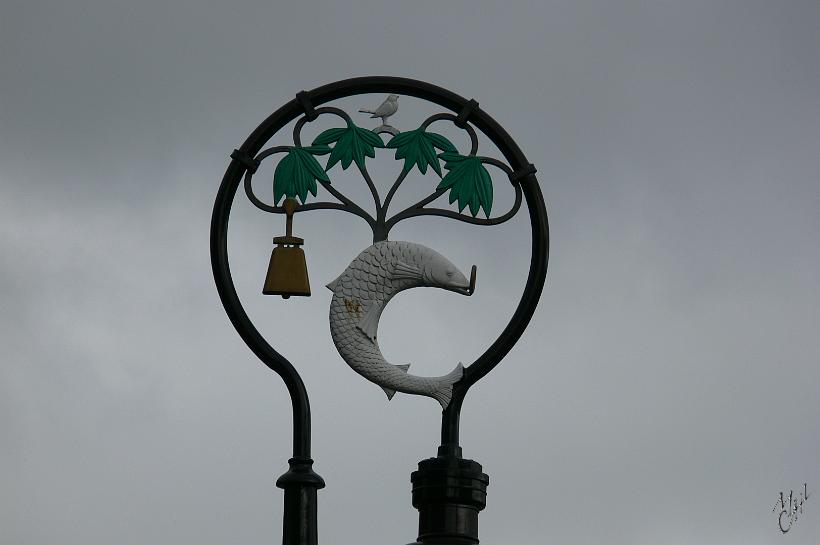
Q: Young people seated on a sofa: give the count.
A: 0